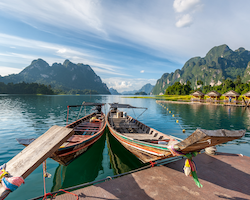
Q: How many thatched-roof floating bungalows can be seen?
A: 4